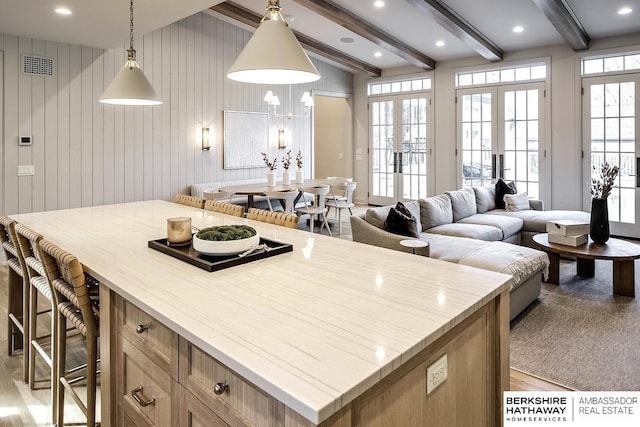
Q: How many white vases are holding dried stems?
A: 3